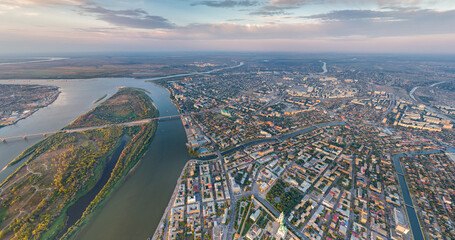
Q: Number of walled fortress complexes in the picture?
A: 1